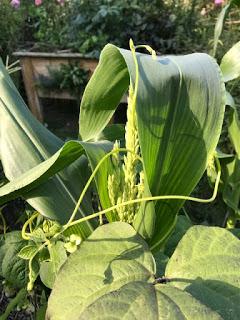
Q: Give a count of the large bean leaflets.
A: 3